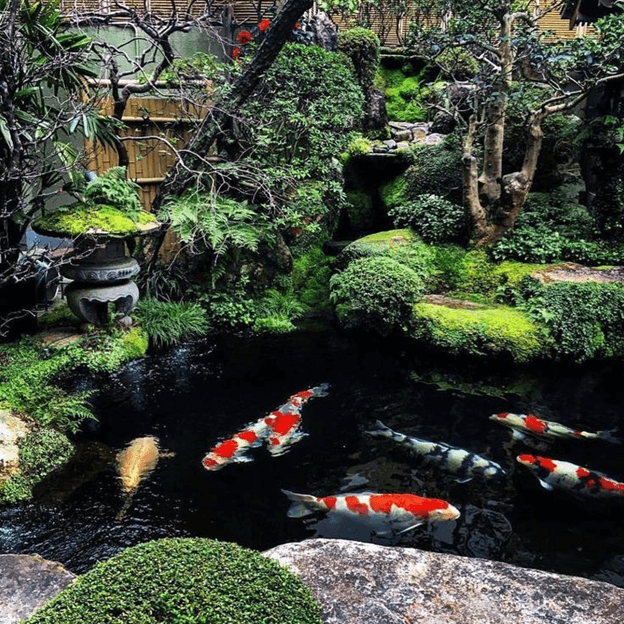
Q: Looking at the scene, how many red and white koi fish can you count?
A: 5